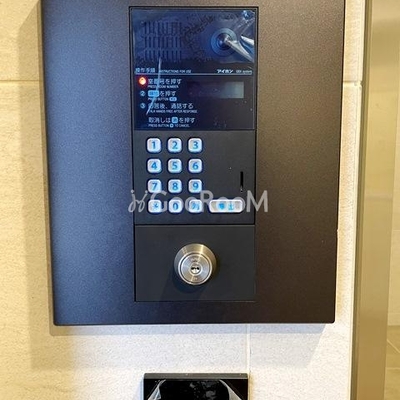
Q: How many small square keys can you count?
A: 12